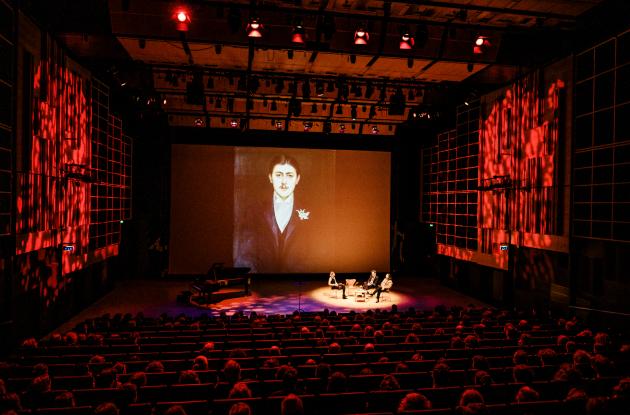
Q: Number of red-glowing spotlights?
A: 6